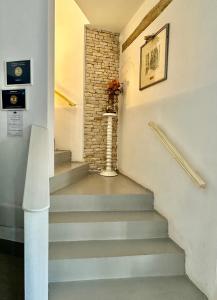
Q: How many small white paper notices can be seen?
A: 1